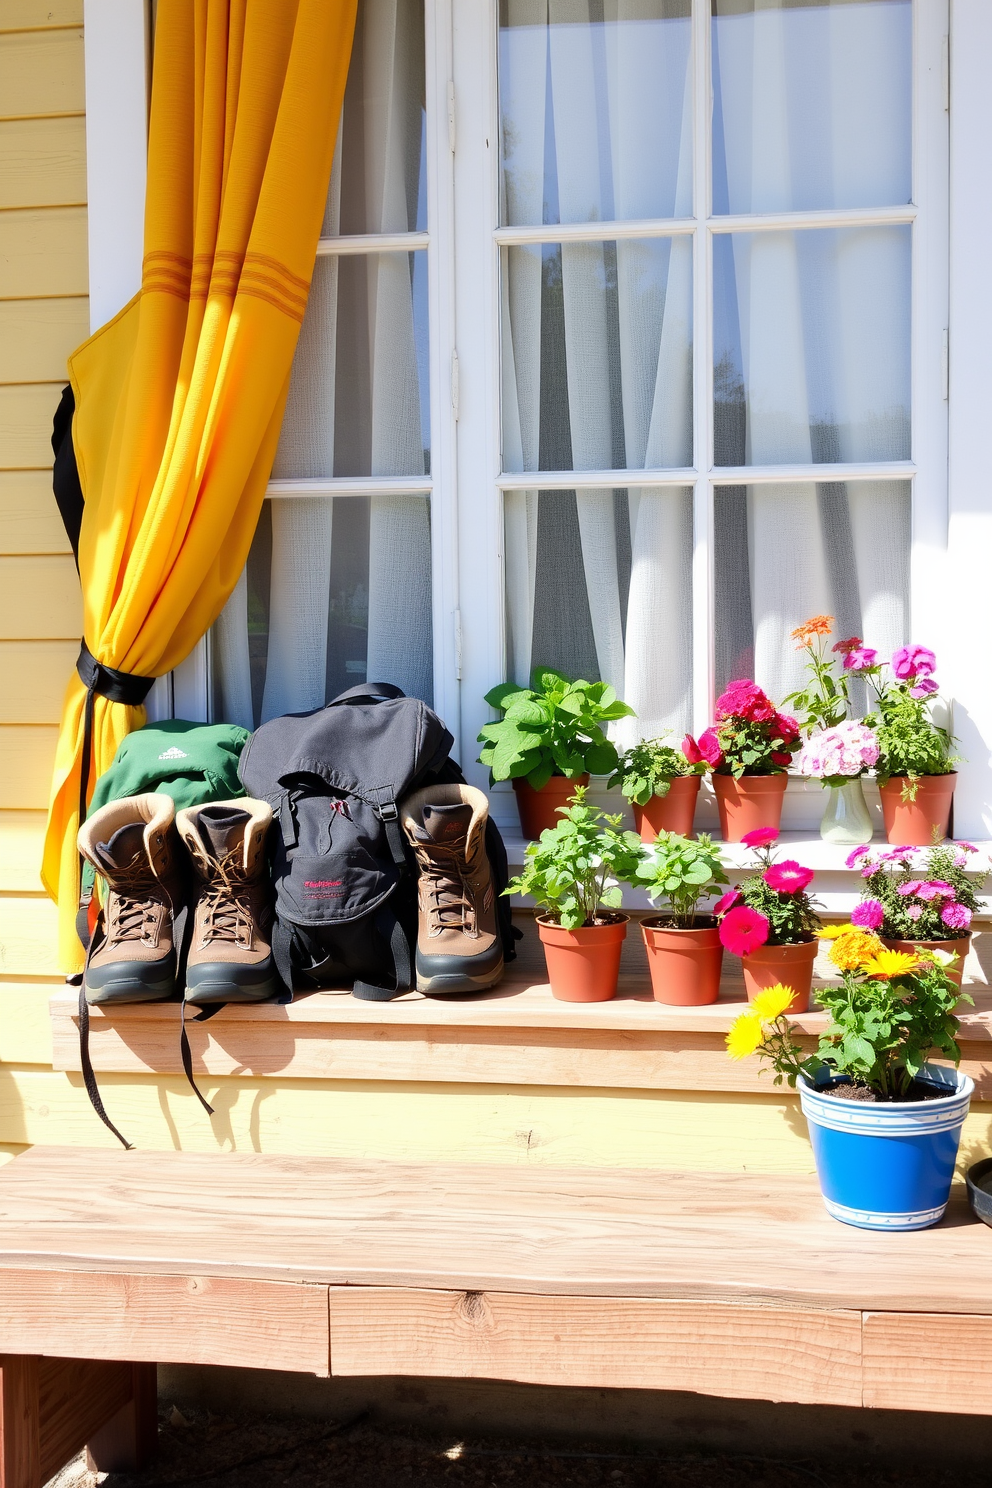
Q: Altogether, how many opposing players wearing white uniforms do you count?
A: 0